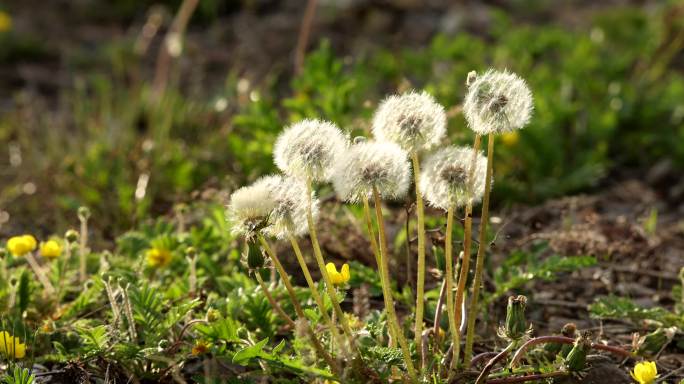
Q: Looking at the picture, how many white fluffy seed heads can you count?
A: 7